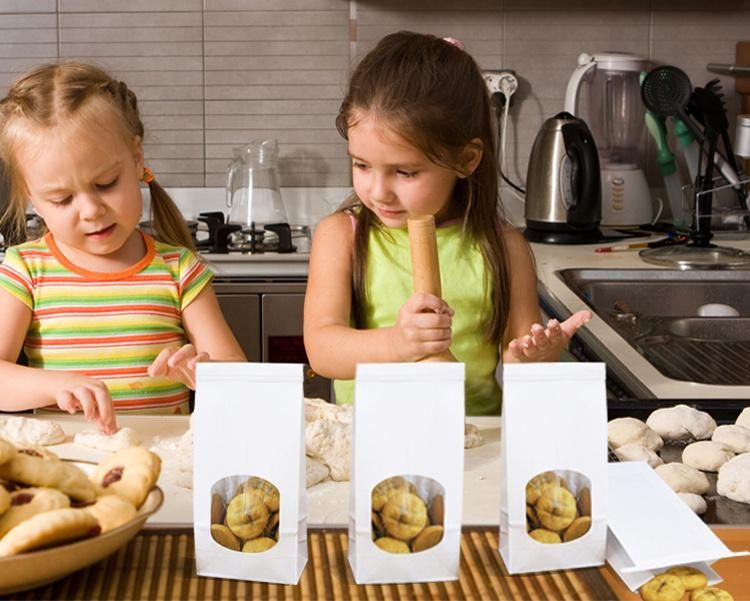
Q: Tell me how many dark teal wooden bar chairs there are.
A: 0